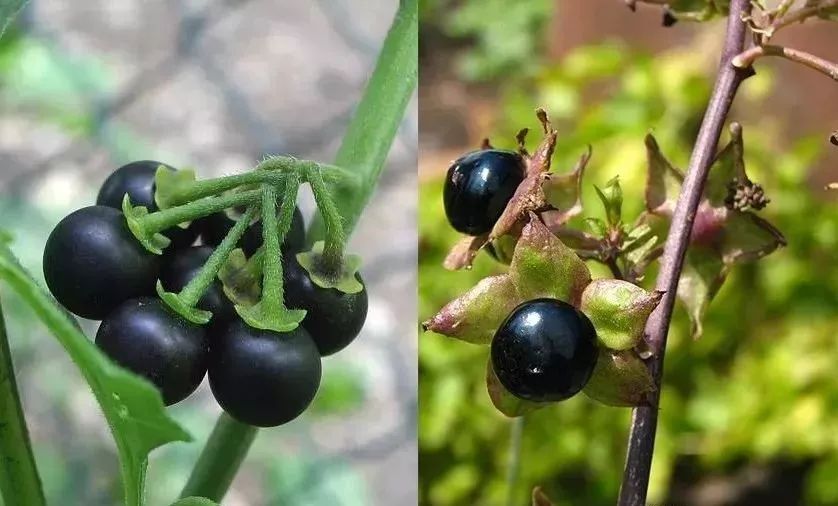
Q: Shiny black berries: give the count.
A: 9